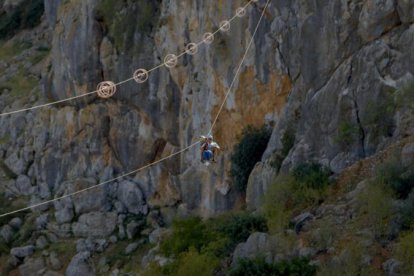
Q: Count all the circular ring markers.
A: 7